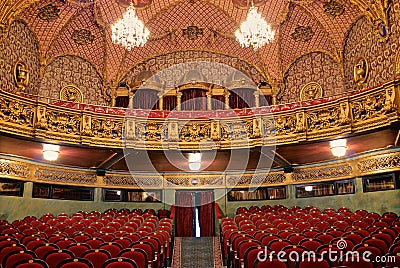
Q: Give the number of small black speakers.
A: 2